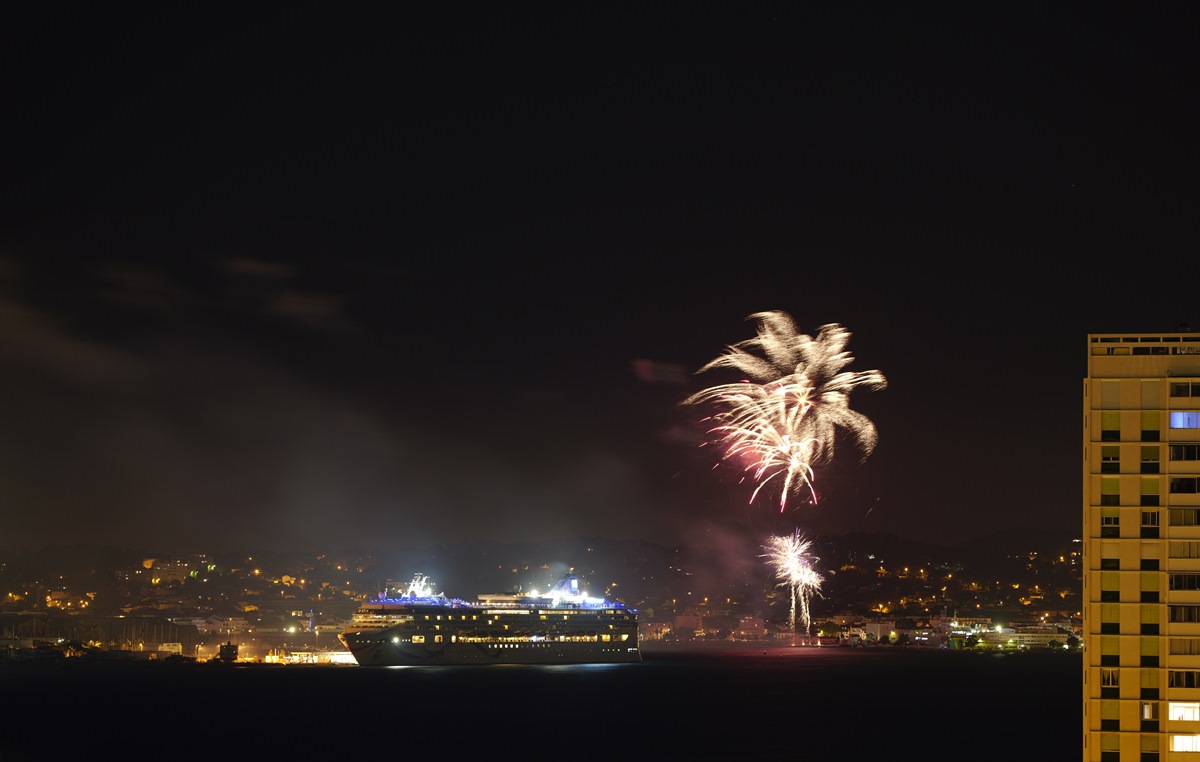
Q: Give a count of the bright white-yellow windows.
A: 2